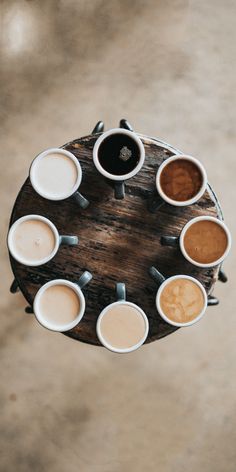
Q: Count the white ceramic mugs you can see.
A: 8